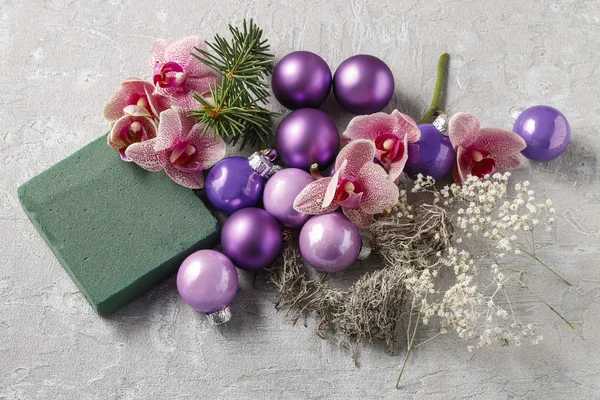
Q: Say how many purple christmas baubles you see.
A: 10